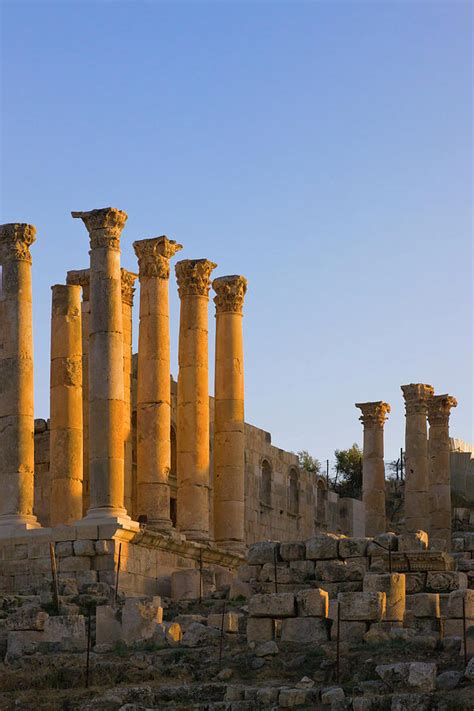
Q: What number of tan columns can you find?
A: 11